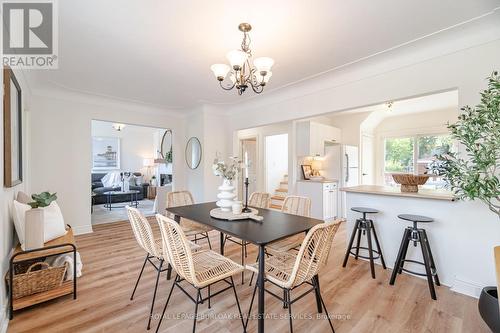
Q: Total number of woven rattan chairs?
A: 6